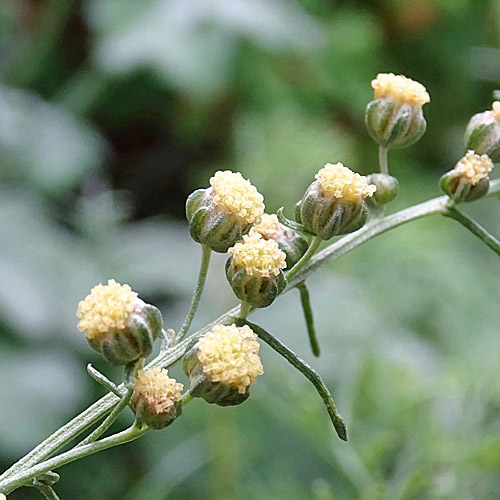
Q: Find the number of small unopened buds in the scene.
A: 1